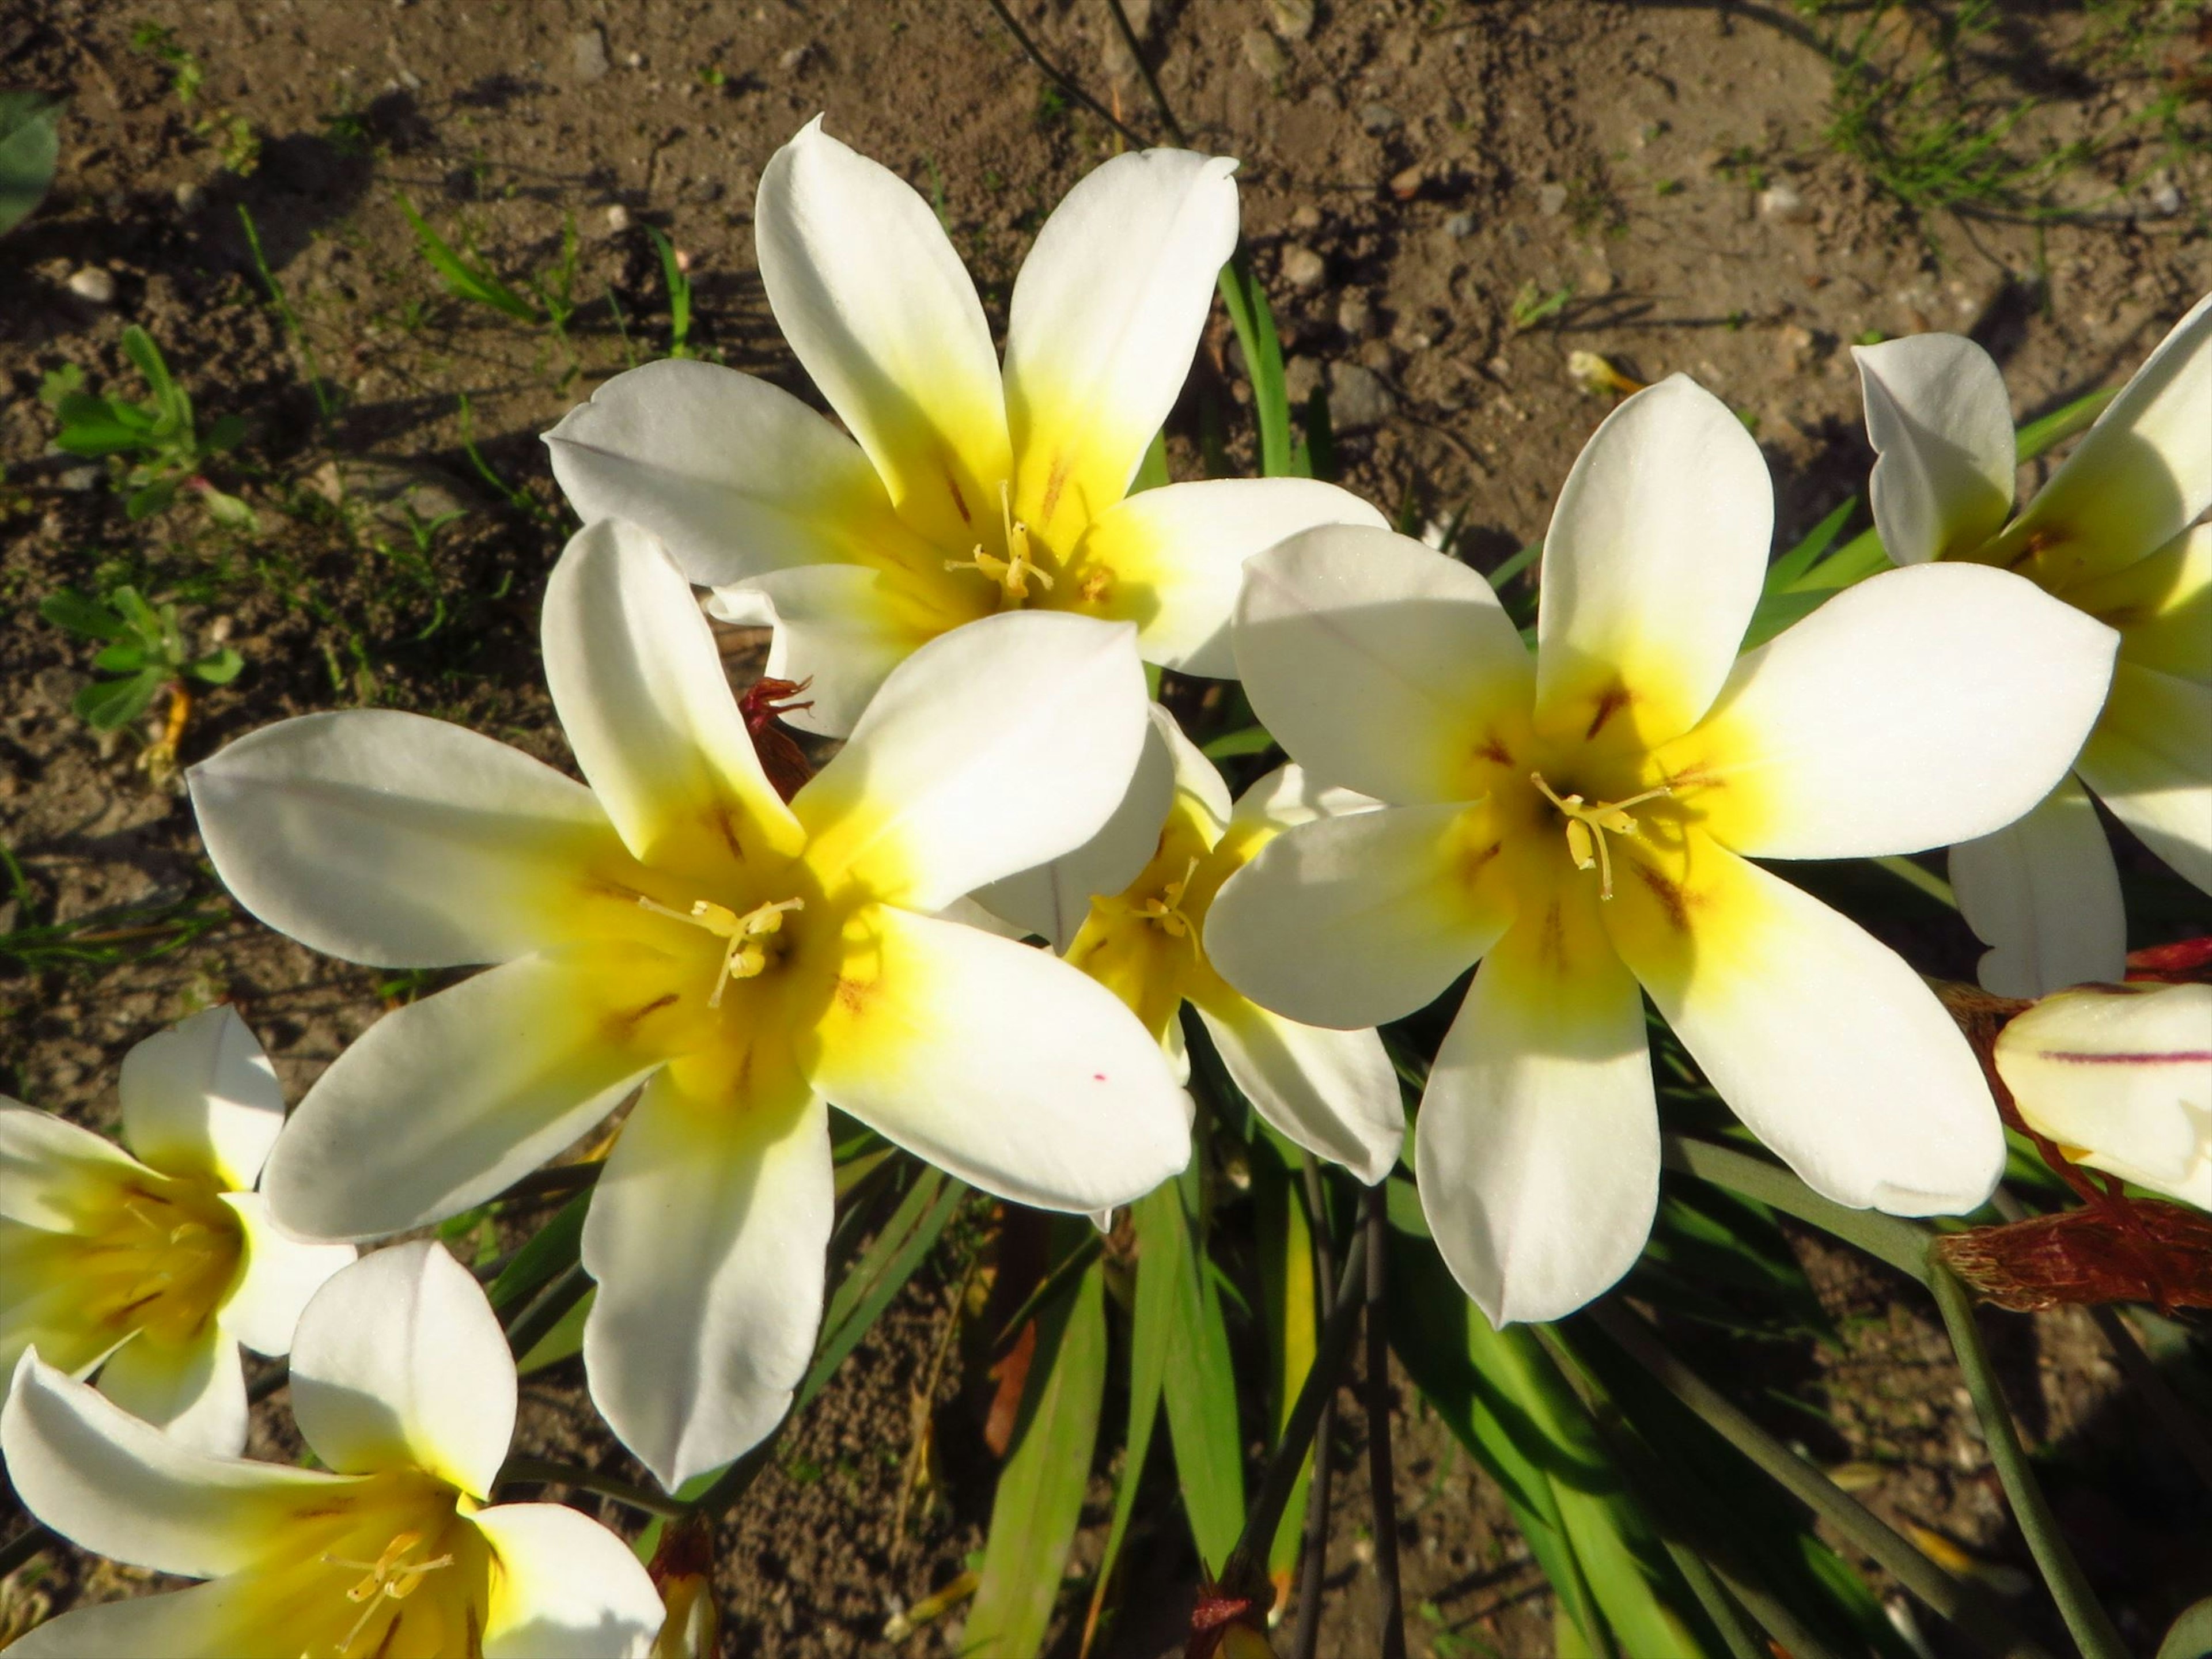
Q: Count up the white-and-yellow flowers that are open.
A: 7